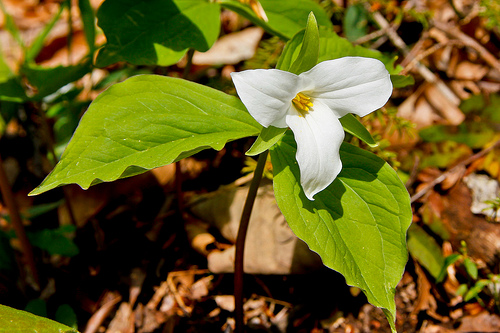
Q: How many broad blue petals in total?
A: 0